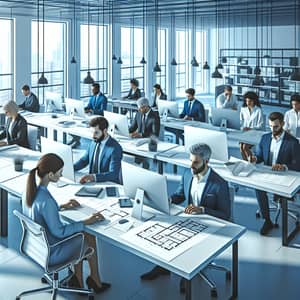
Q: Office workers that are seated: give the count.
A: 14